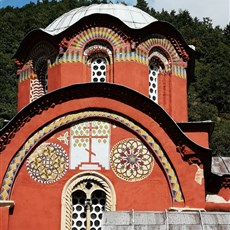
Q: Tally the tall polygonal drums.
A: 1